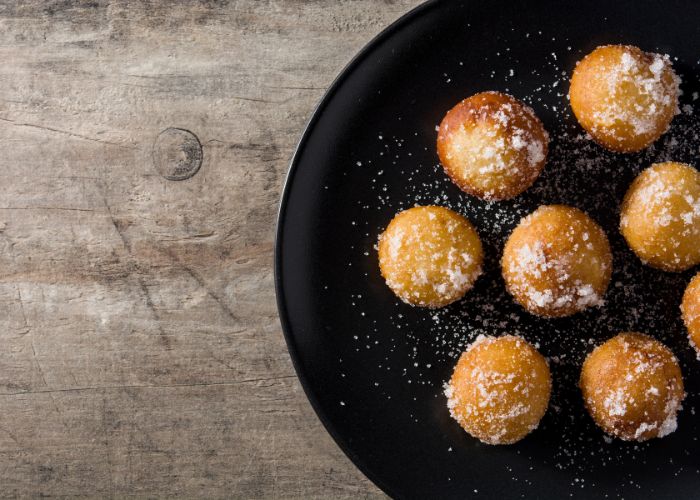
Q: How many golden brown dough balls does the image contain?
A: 8